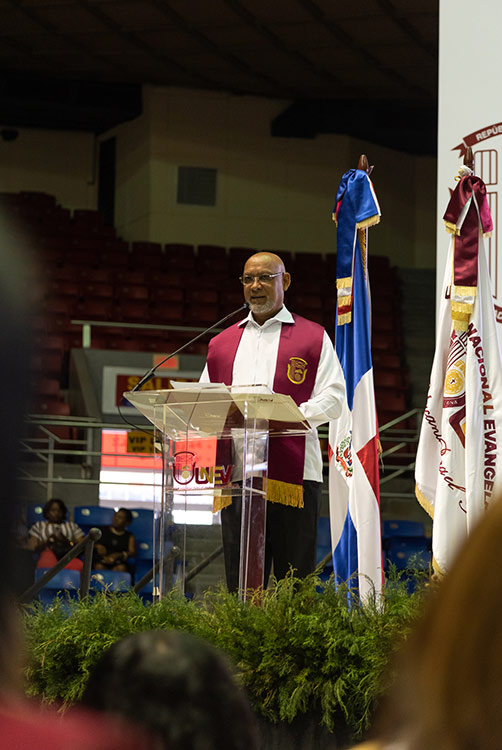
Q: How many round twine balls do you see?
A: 0